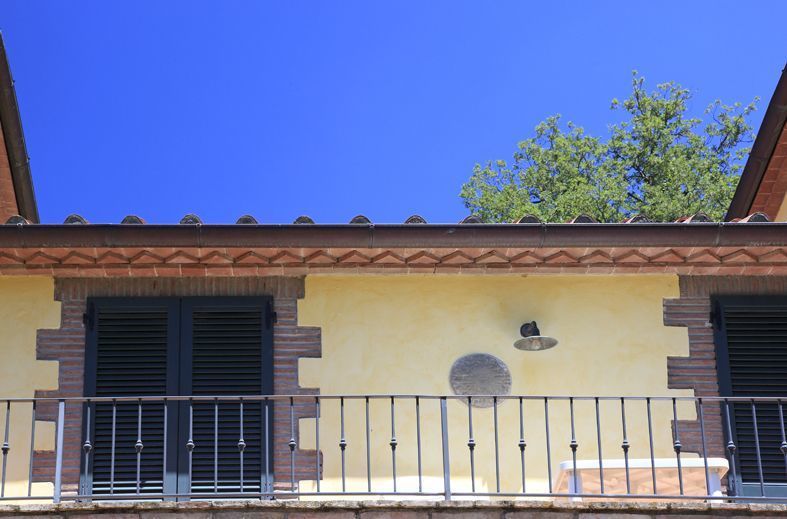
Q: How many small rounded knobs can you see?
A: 15